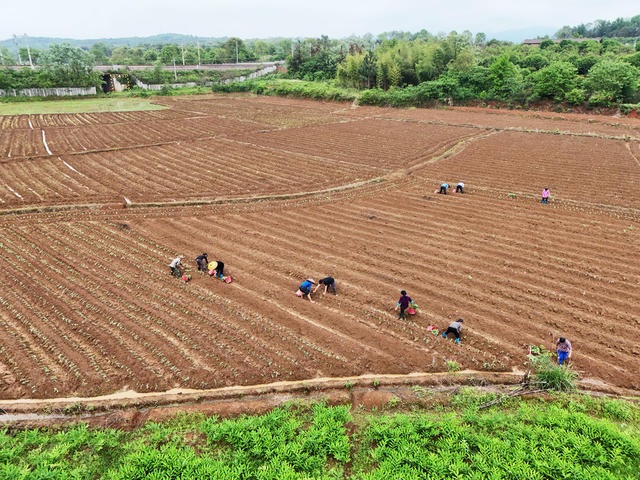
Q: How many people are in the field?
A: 11